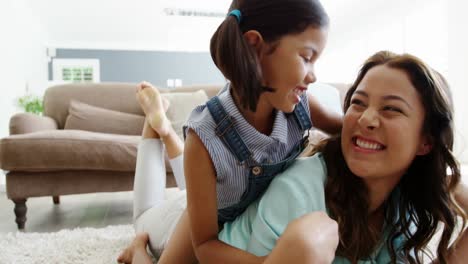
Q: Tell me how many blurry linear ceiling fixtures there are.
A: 1